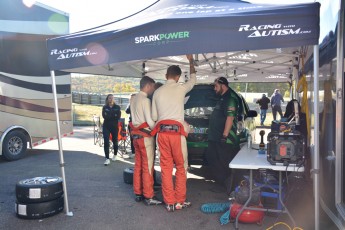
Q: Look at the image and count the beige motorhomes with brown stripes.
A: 1